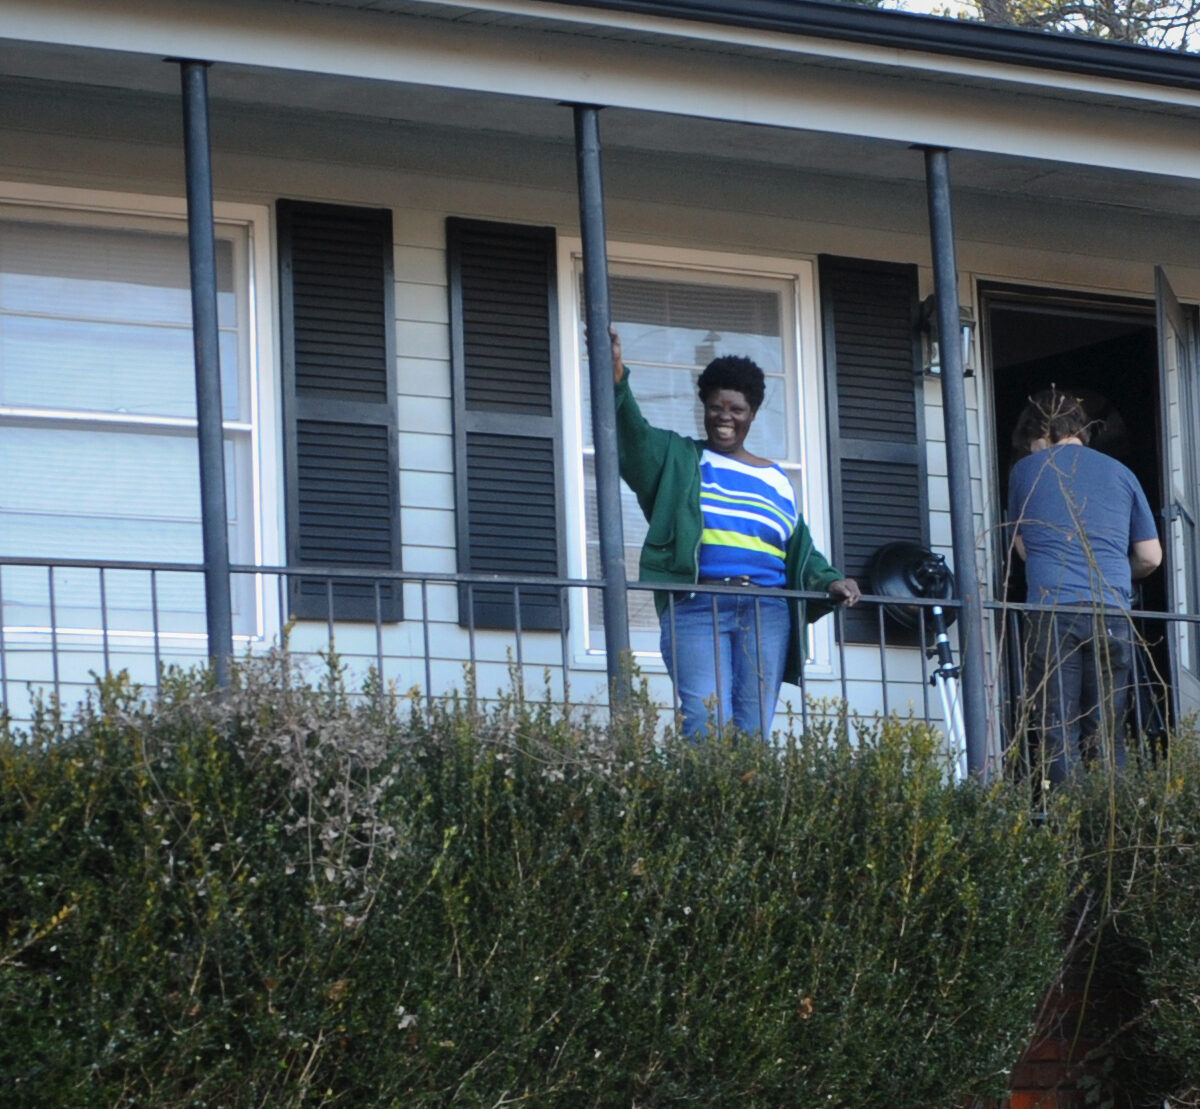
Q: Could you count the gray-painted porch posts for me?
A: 3